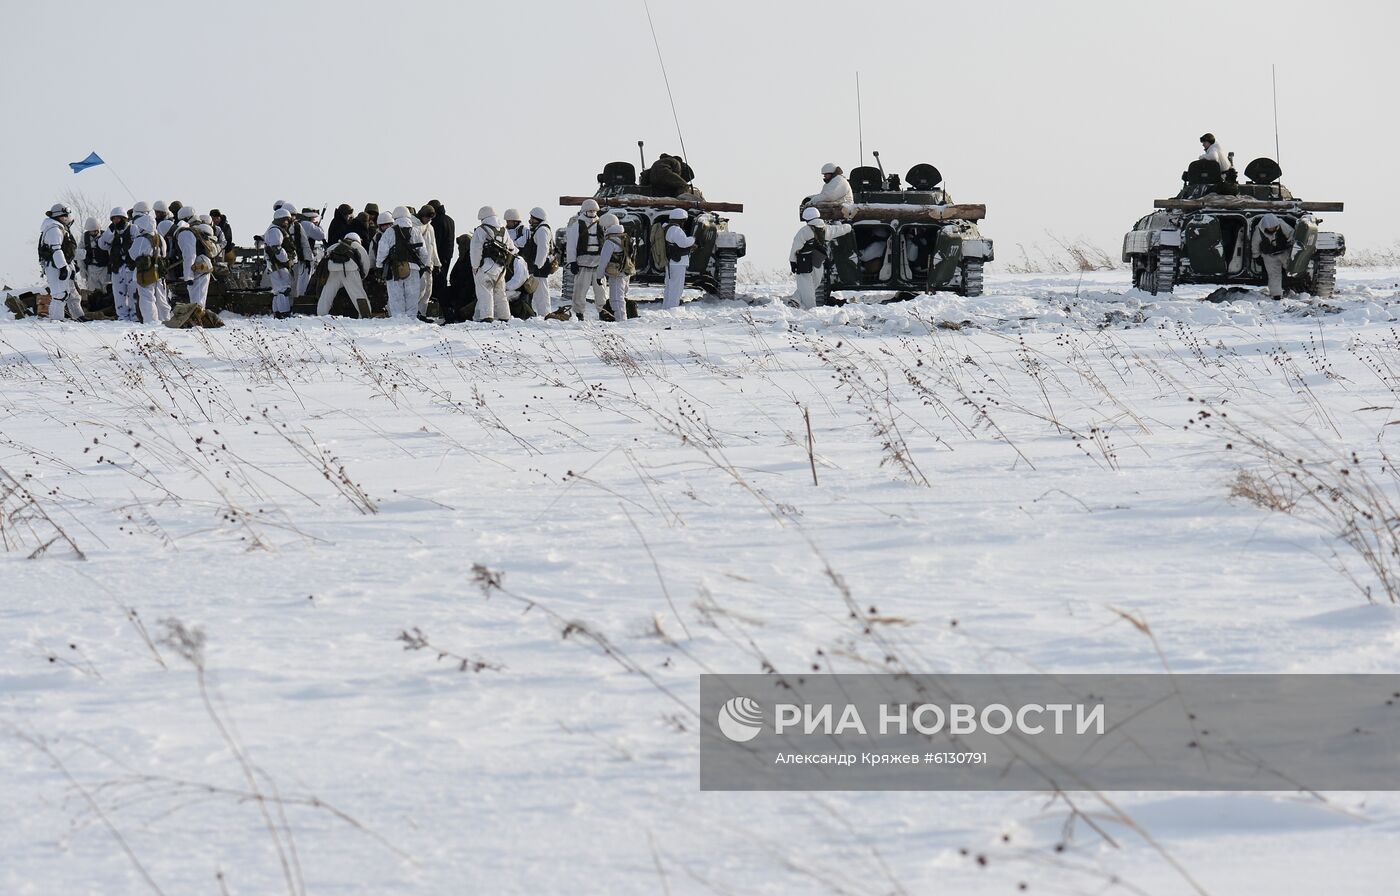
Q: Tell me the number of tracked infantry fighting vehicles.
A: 3